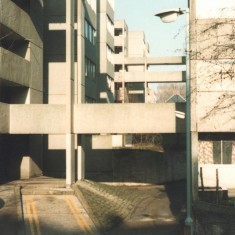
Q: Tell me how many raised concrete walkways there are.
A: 3